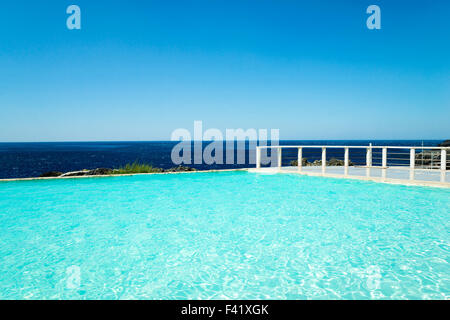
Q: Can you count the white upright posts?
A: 9